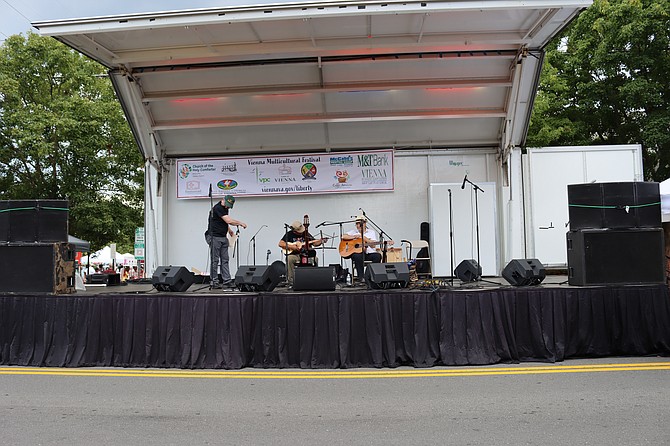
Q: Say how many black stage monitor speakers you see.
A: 6